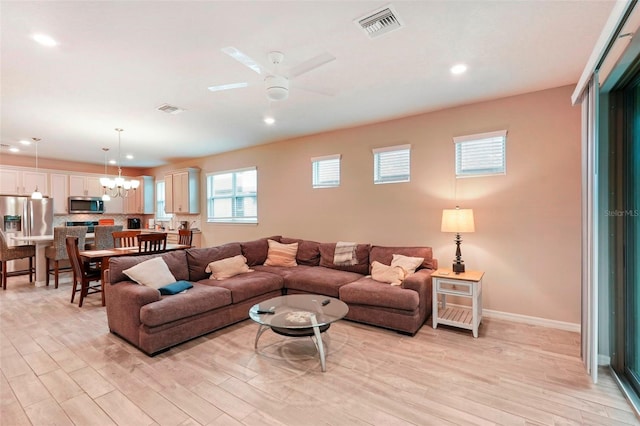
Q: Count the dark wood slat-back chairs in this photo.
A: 4